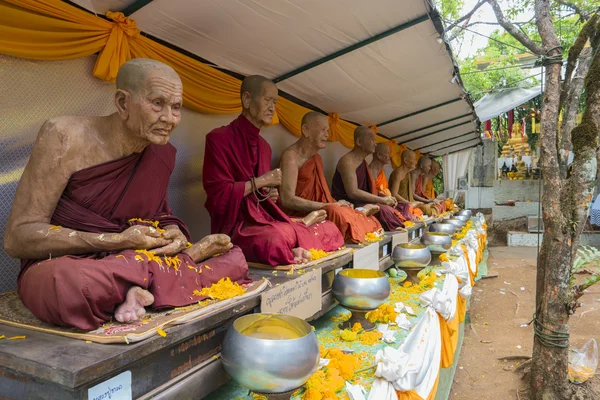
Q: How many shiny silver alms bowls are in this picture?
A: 8